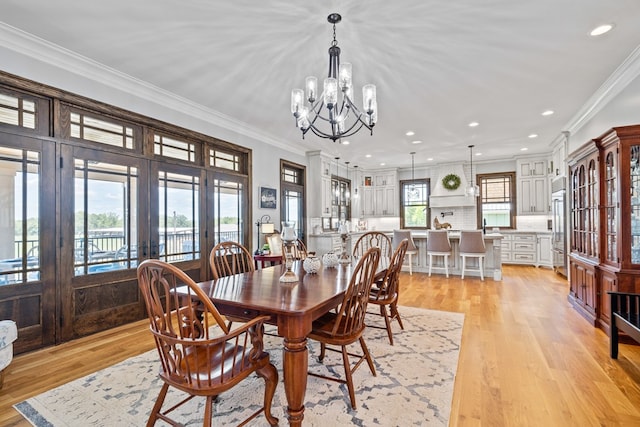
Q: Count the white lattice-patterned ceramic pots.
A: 2